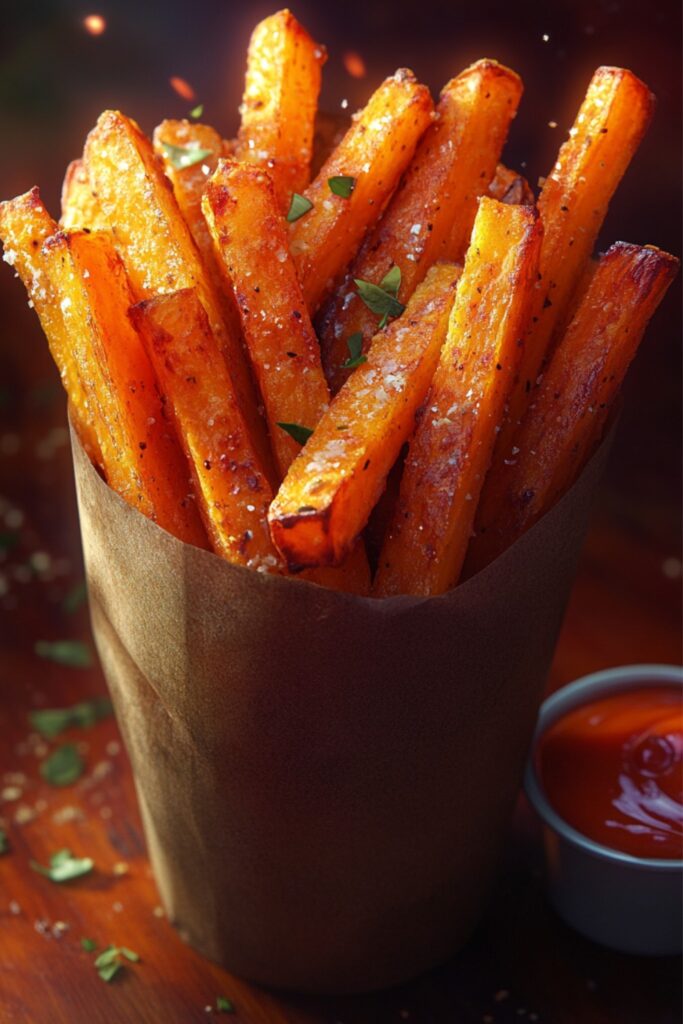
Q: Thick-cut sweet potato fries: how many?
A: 15